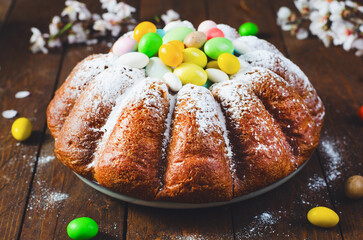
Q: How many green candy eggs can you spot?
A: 5